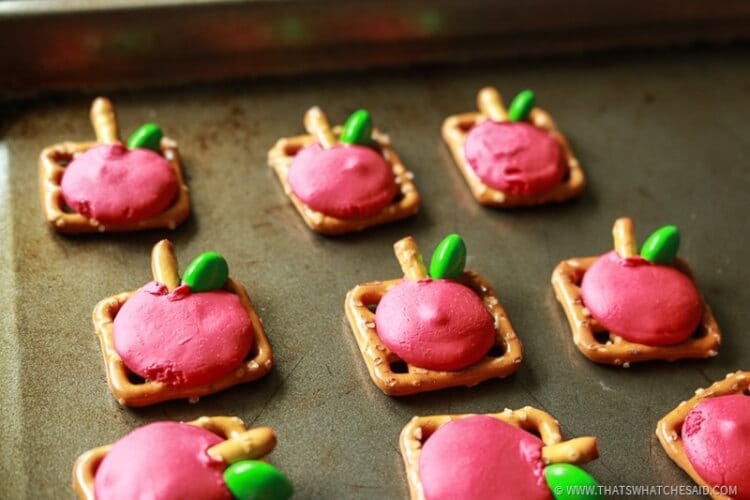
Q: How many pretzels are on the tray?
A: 9